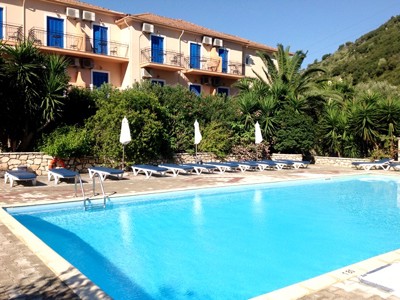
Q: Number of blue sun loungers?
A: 13